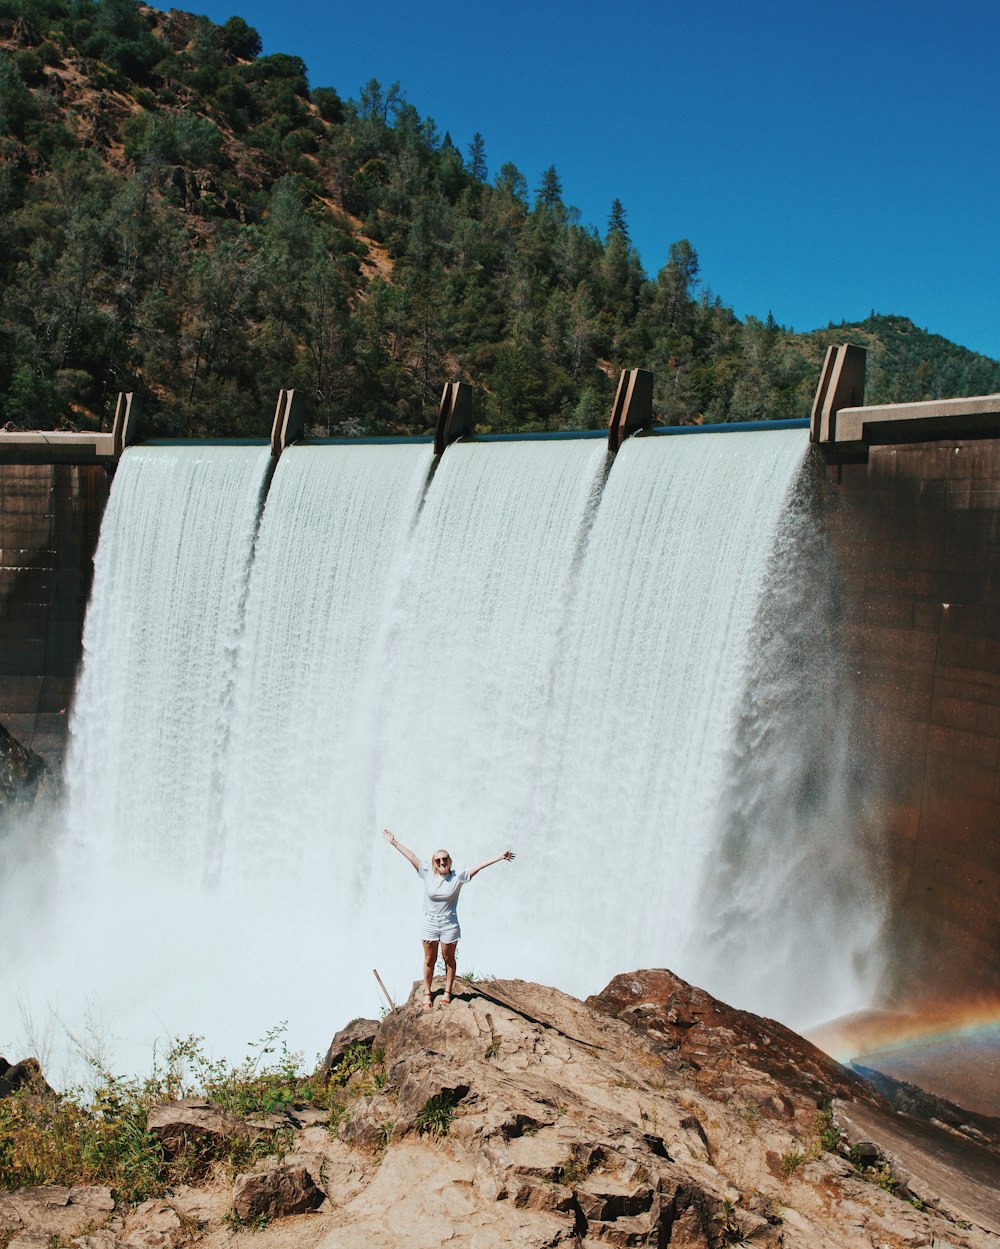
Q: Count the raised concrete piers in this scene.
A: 5